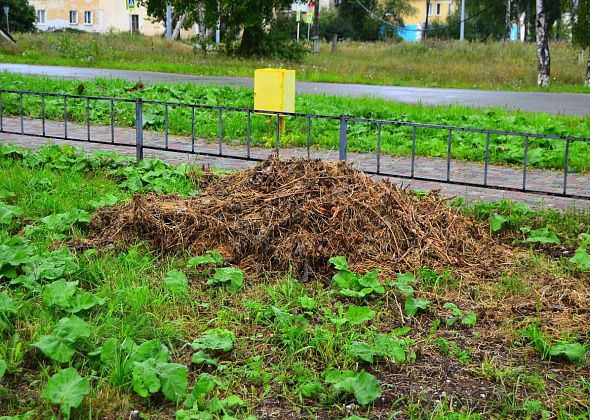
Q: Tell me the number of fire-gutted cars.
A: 0